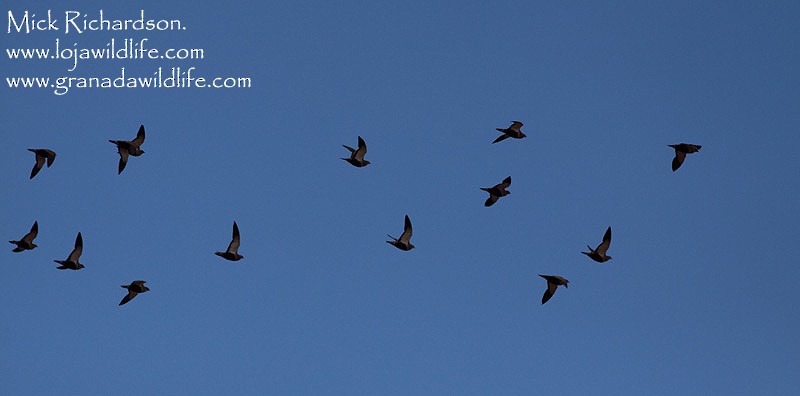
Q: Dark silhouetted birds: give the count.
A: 13